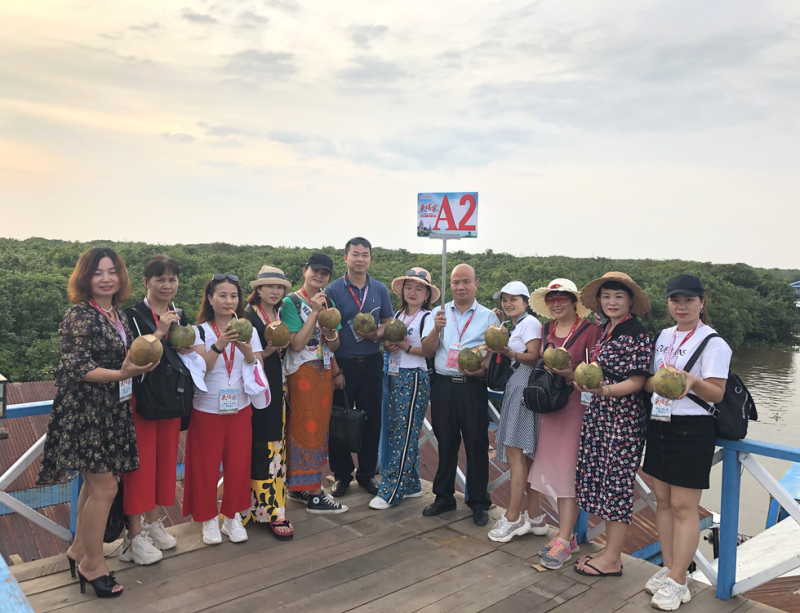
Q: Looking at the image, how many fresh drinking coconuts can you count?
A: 12